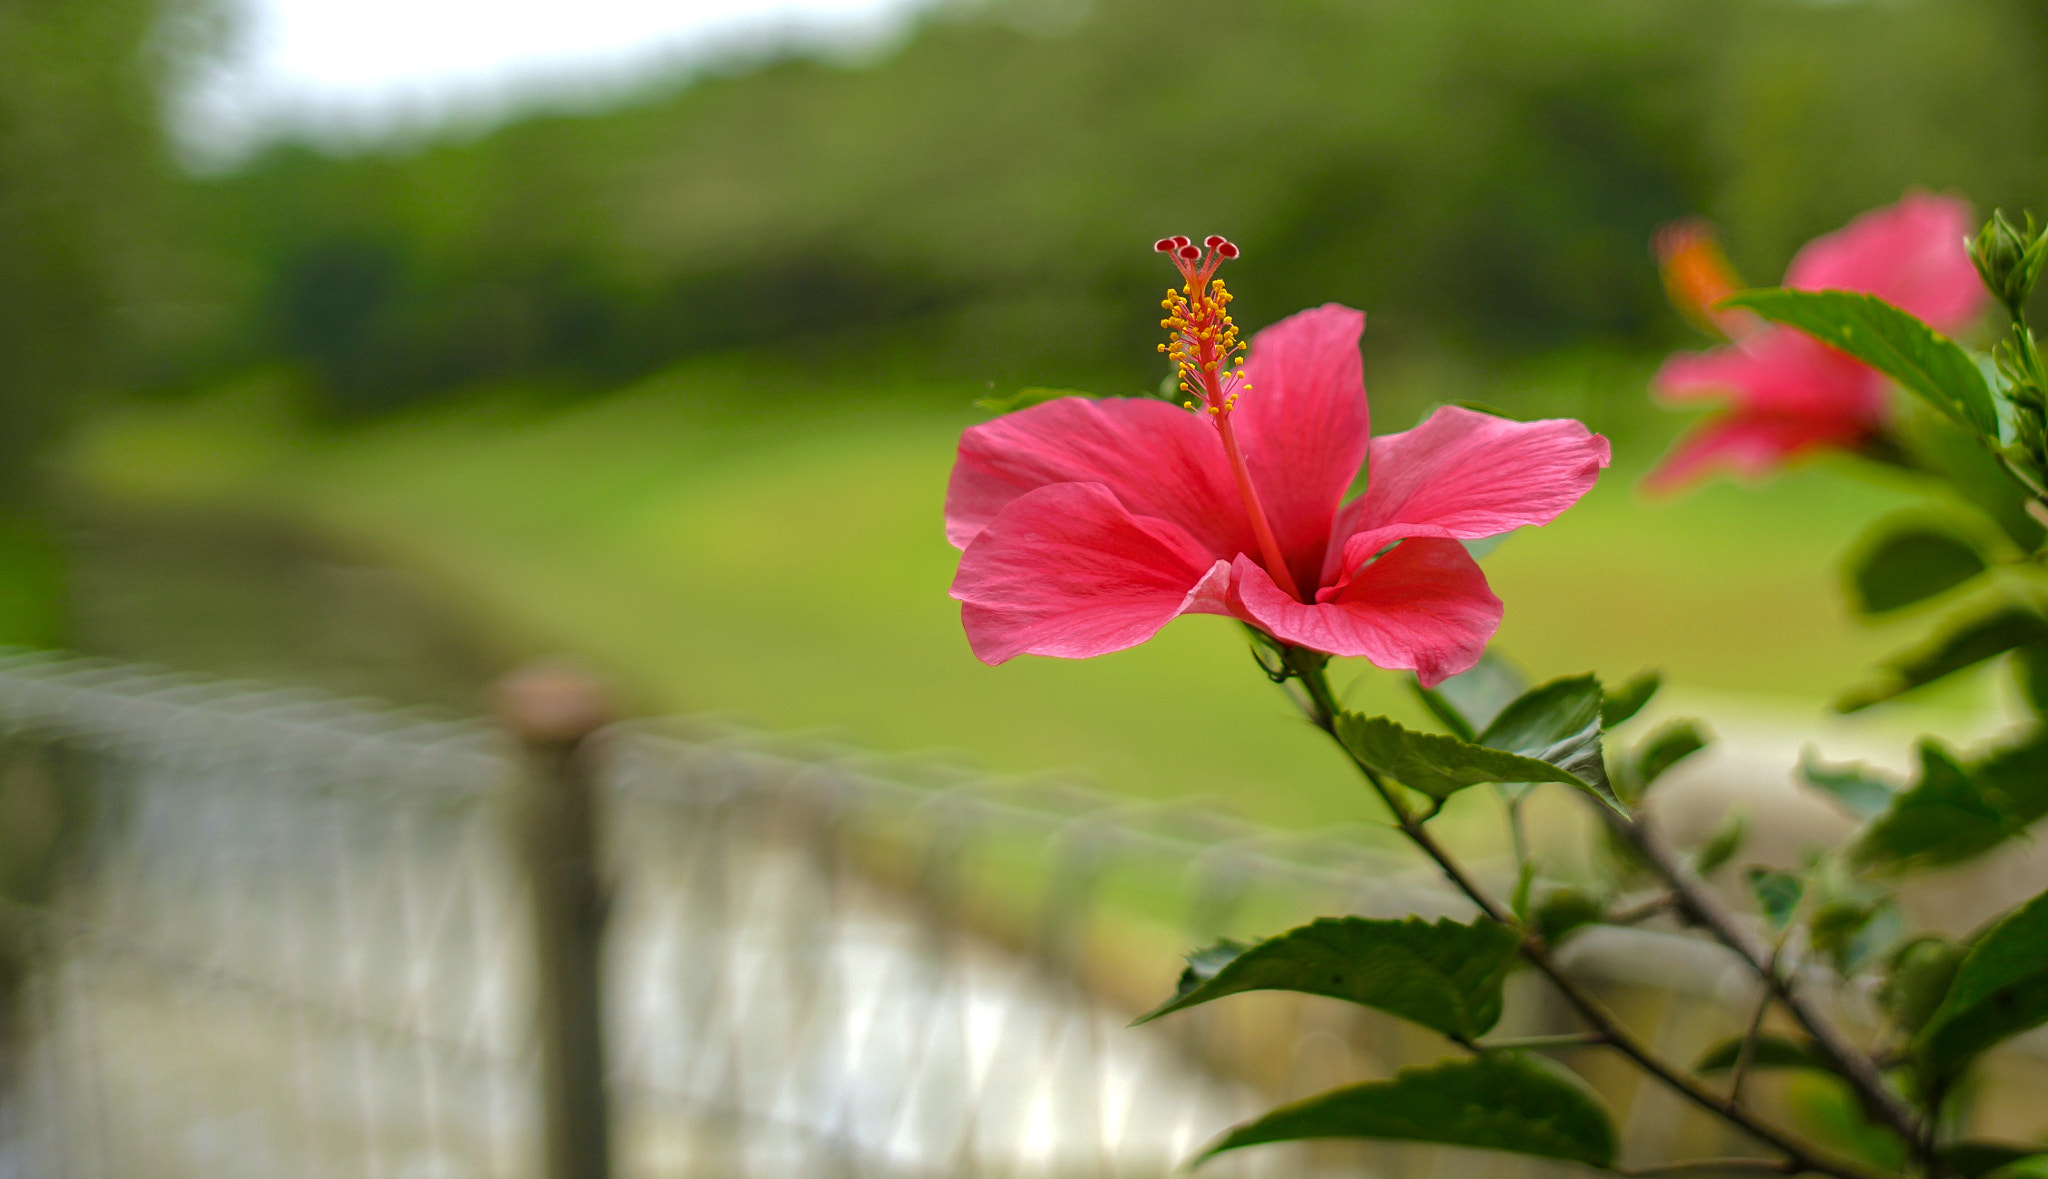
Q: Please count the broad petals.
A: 5